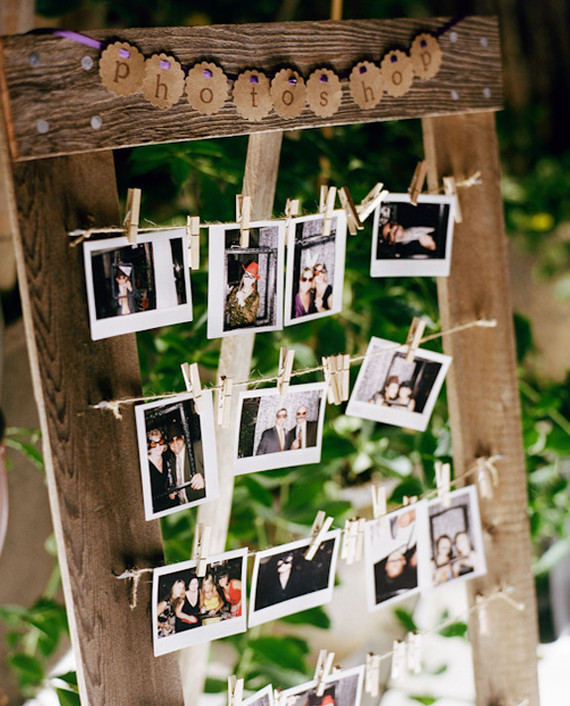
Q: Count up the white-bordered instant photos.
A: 13